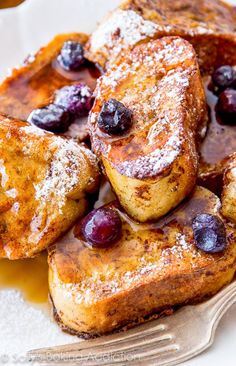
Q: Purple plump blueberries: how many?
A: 8